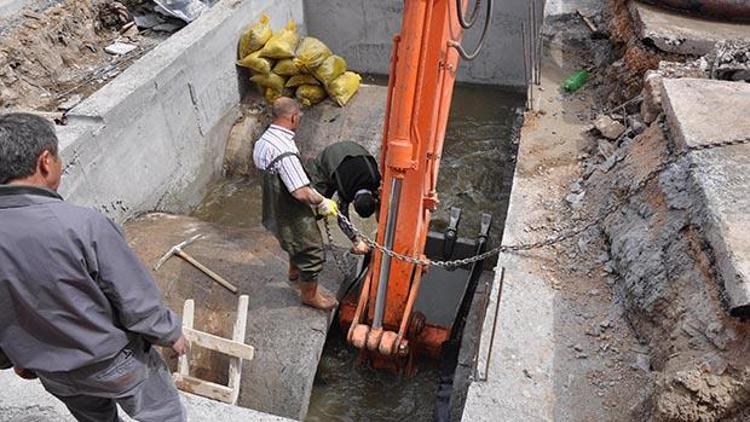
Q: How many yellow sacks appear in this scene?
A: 11